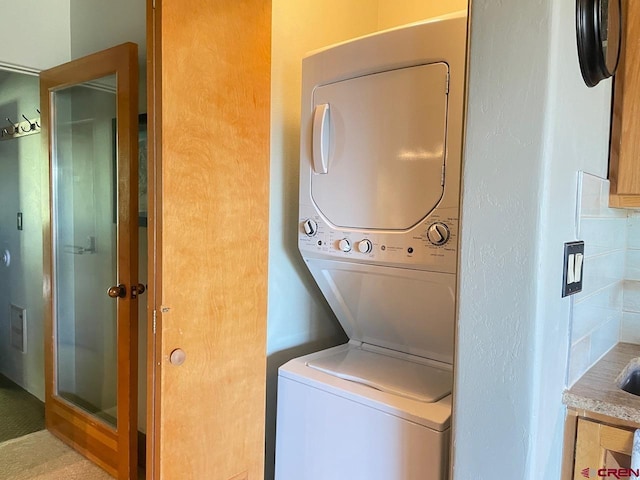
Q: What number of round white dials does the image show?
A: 4